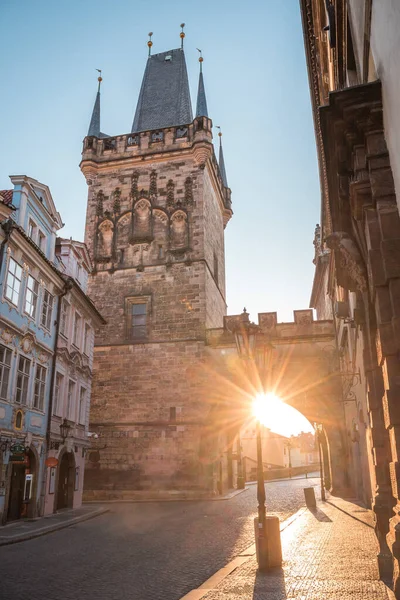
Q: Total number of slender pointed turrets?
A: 3